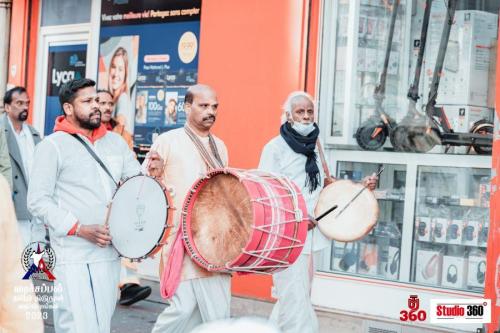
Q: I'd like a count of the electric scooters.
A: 3